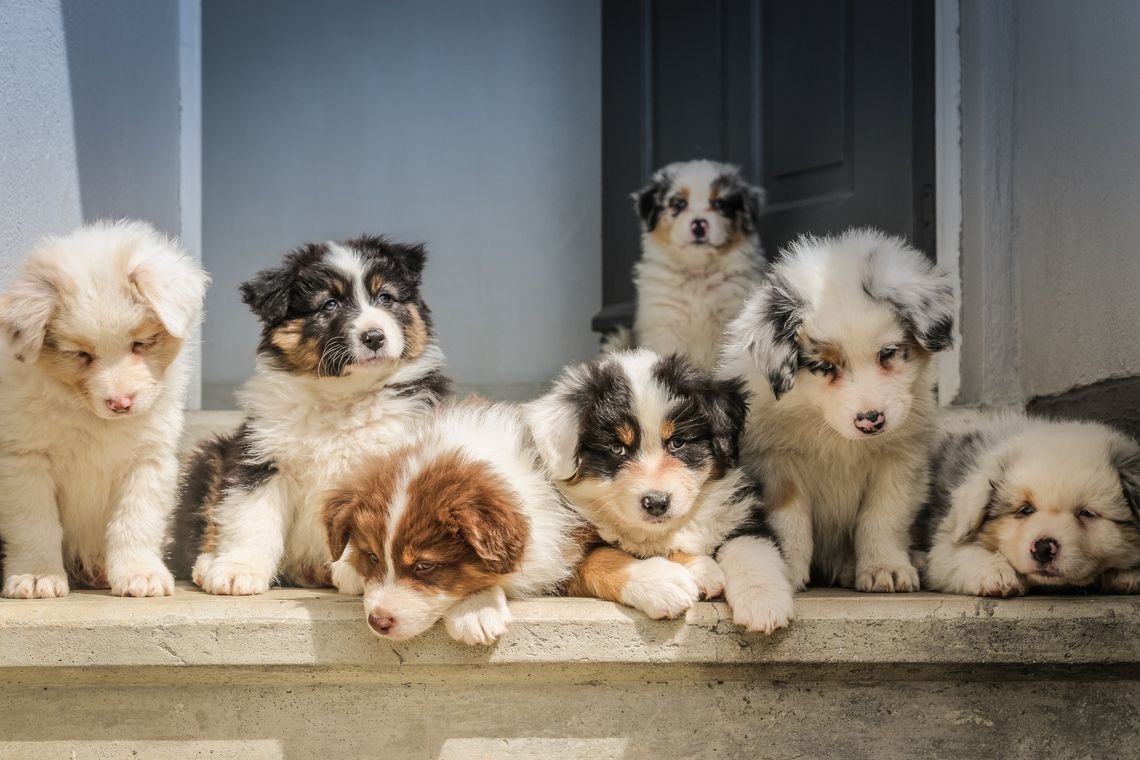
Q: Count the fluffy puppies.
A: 7